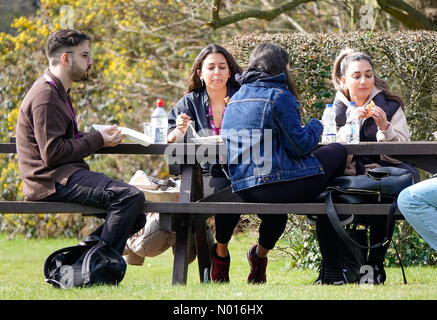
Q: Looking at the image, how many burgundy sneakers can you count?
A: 2